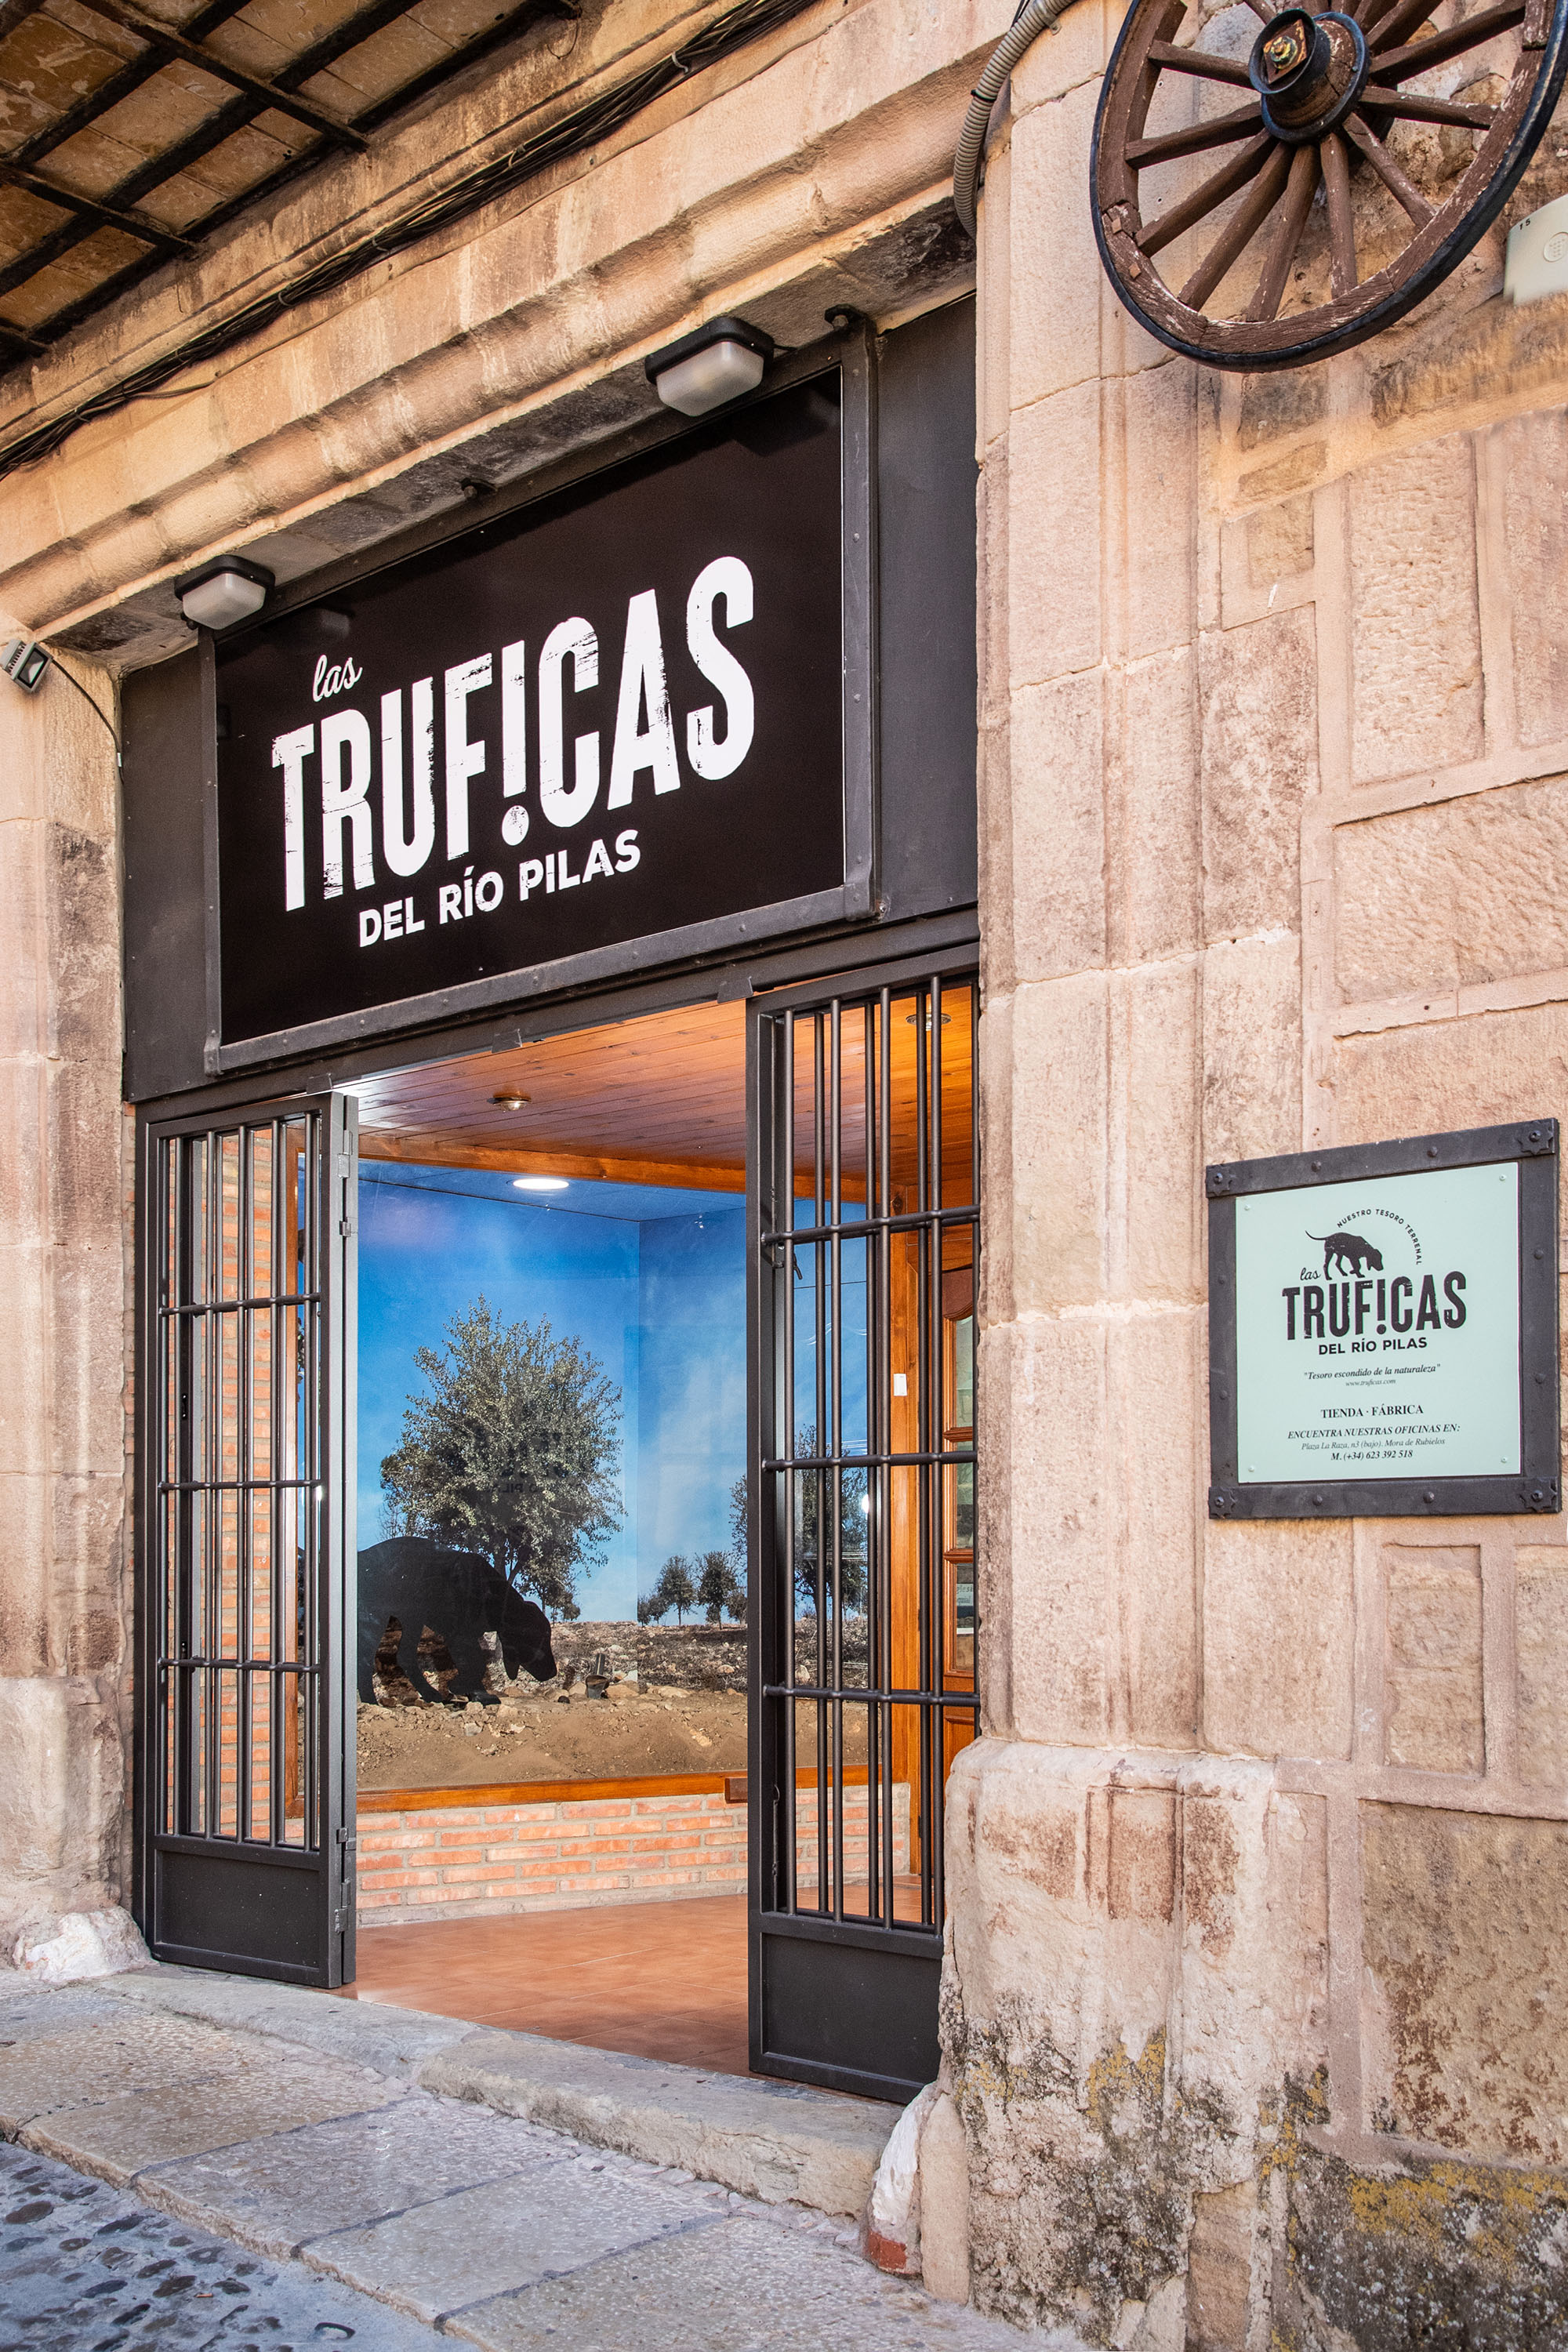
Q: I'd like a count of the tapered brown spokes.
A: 14